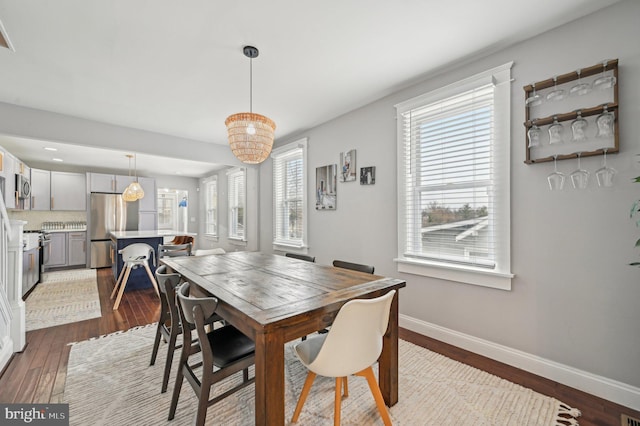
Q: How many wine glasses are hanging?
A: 11